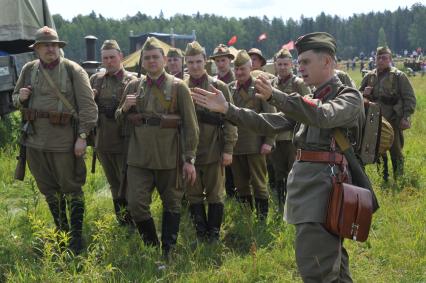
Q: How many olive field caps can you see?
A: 8